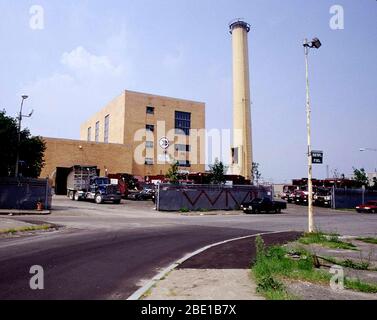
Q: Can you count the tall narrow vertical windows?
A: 3